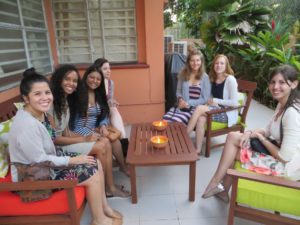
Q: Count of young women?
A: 7